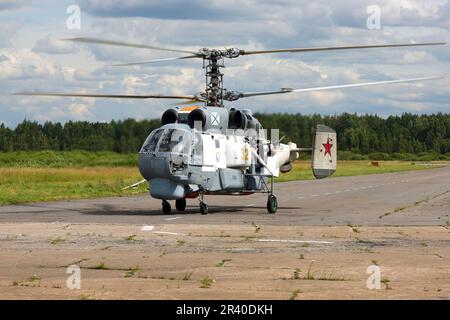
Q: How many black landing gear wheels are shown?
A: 4